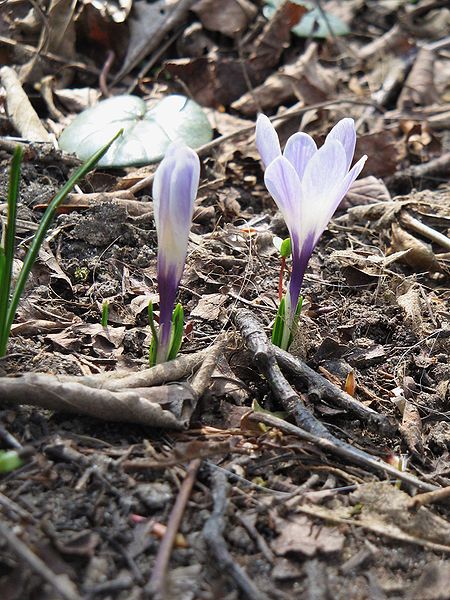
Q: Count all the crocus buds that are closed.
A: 1